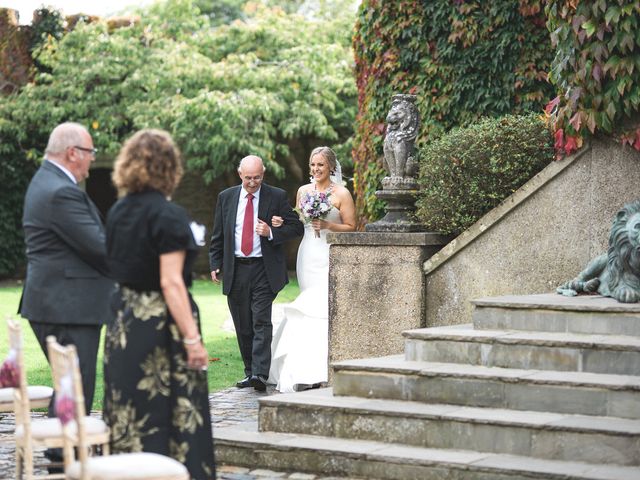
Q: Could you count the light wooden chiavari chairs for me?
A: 3